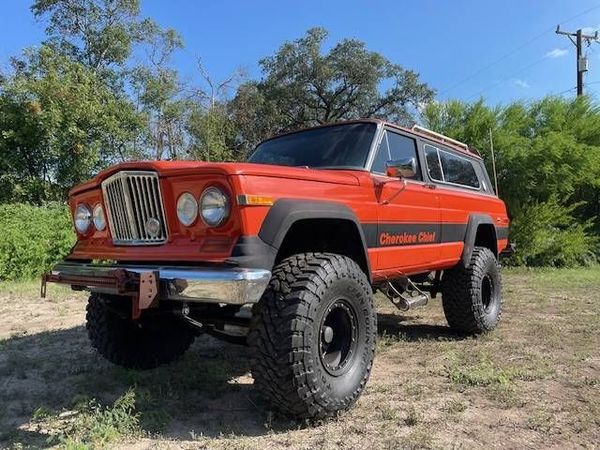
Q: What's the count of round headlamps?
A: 4